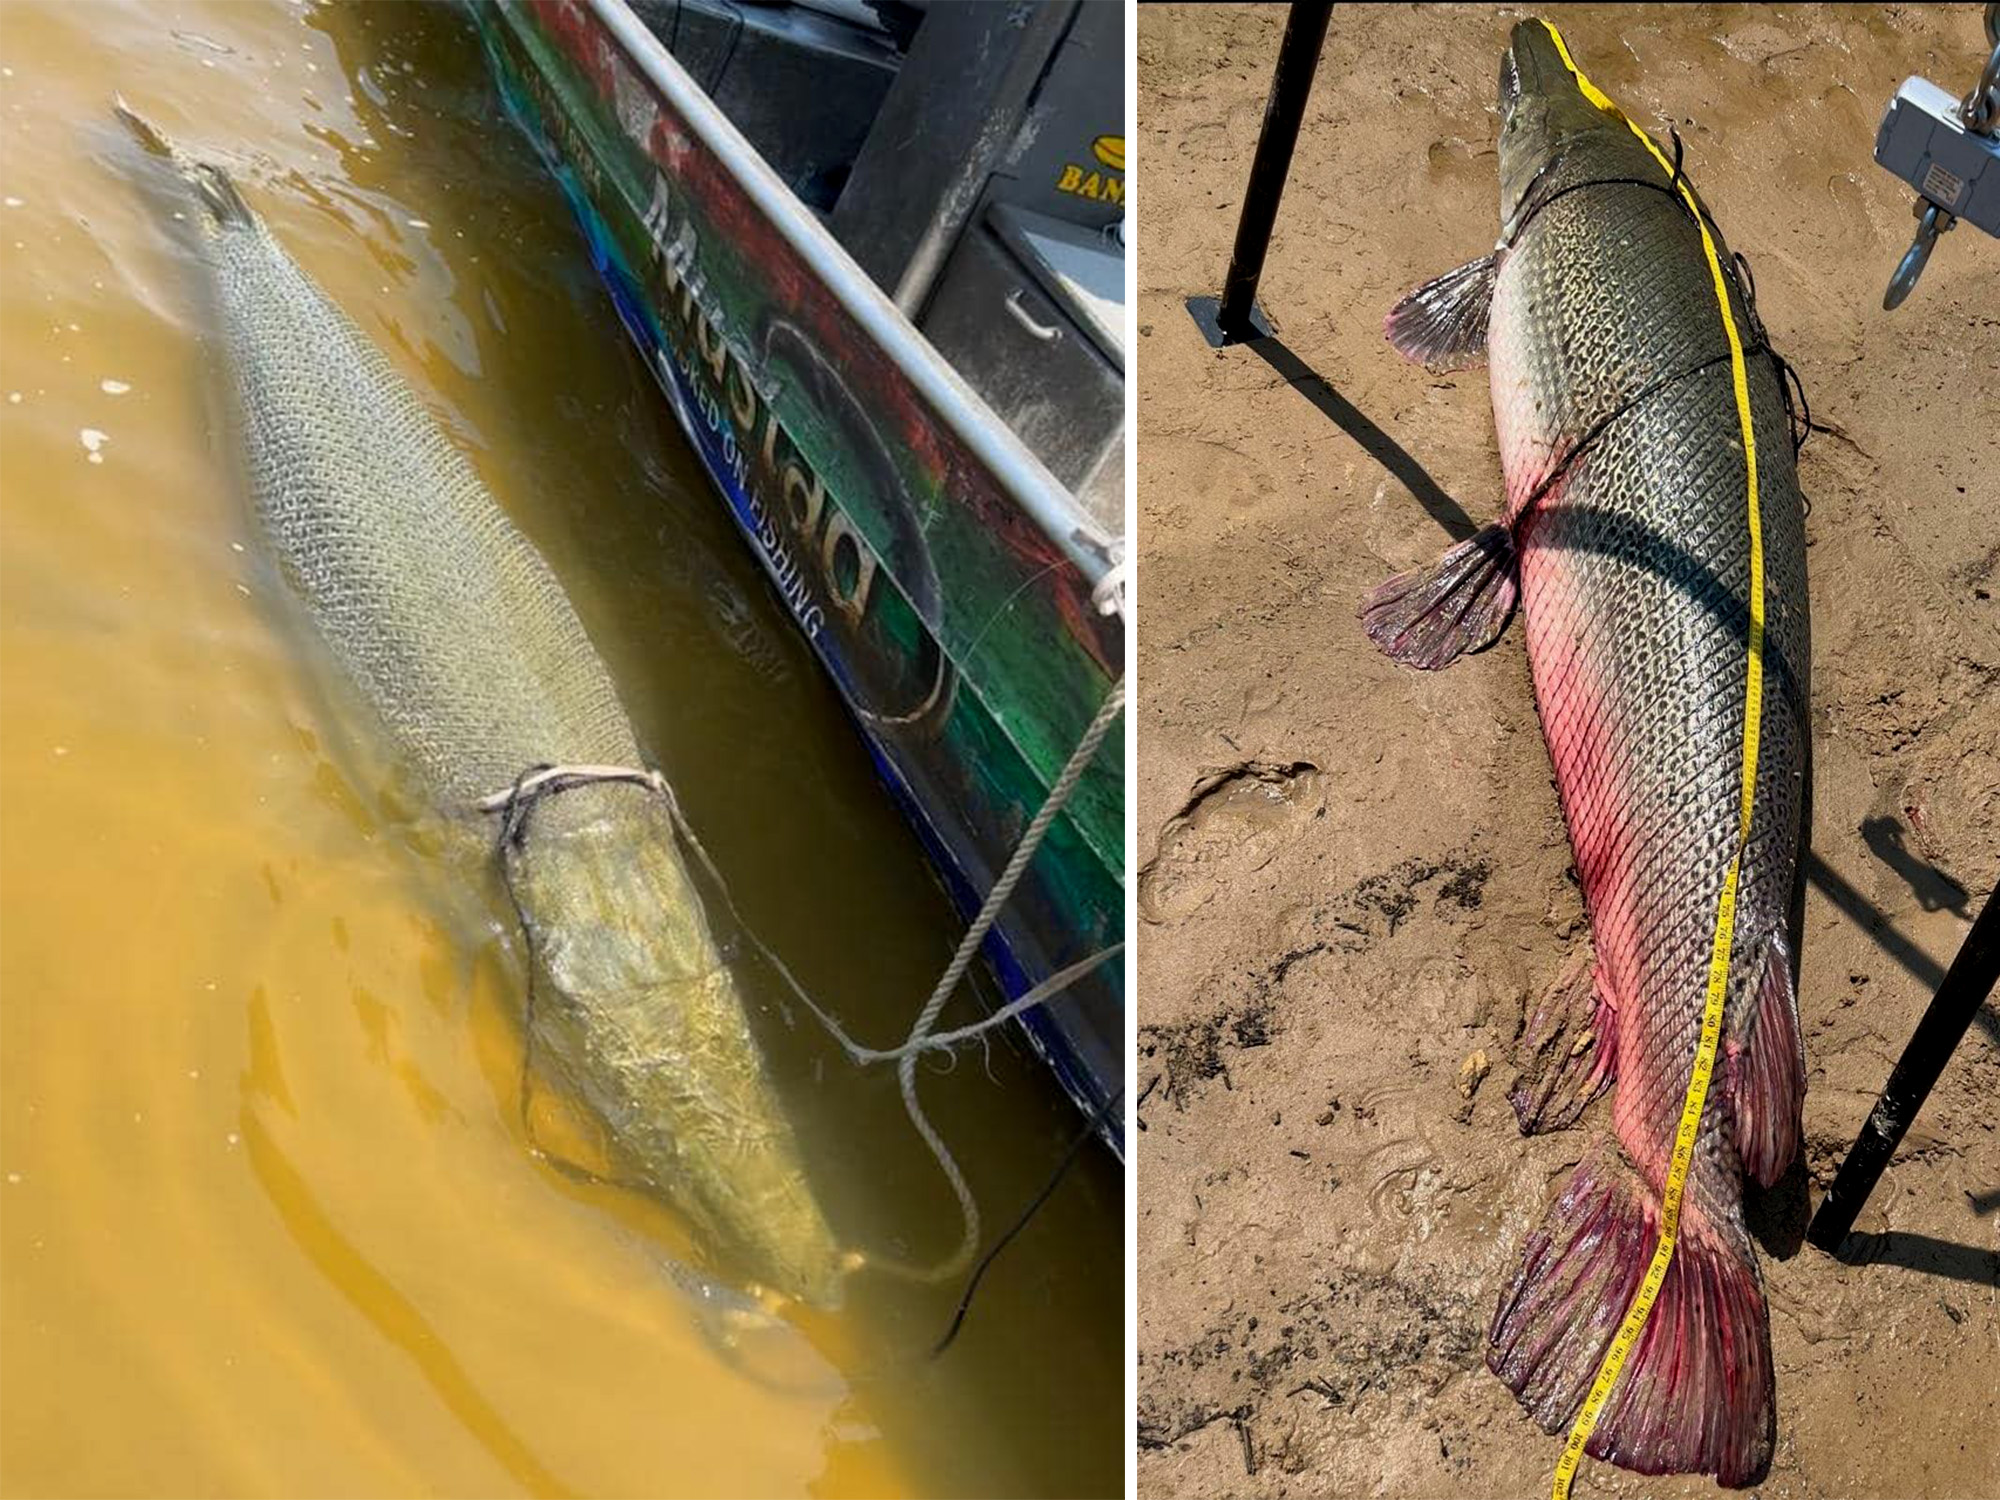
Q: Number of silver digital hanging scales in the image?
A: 1